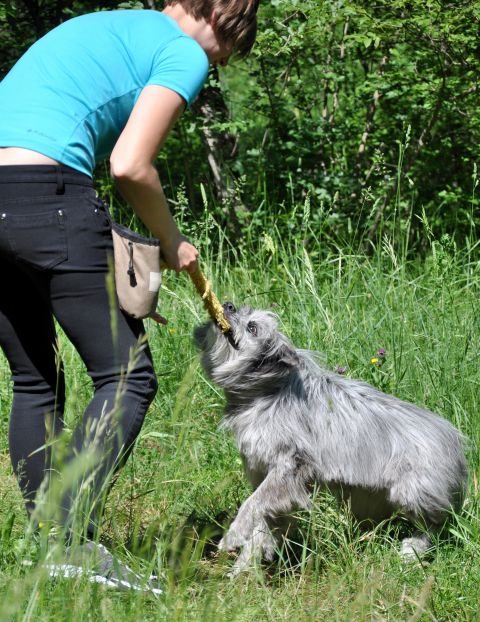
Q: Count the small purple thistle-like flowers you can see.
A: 2